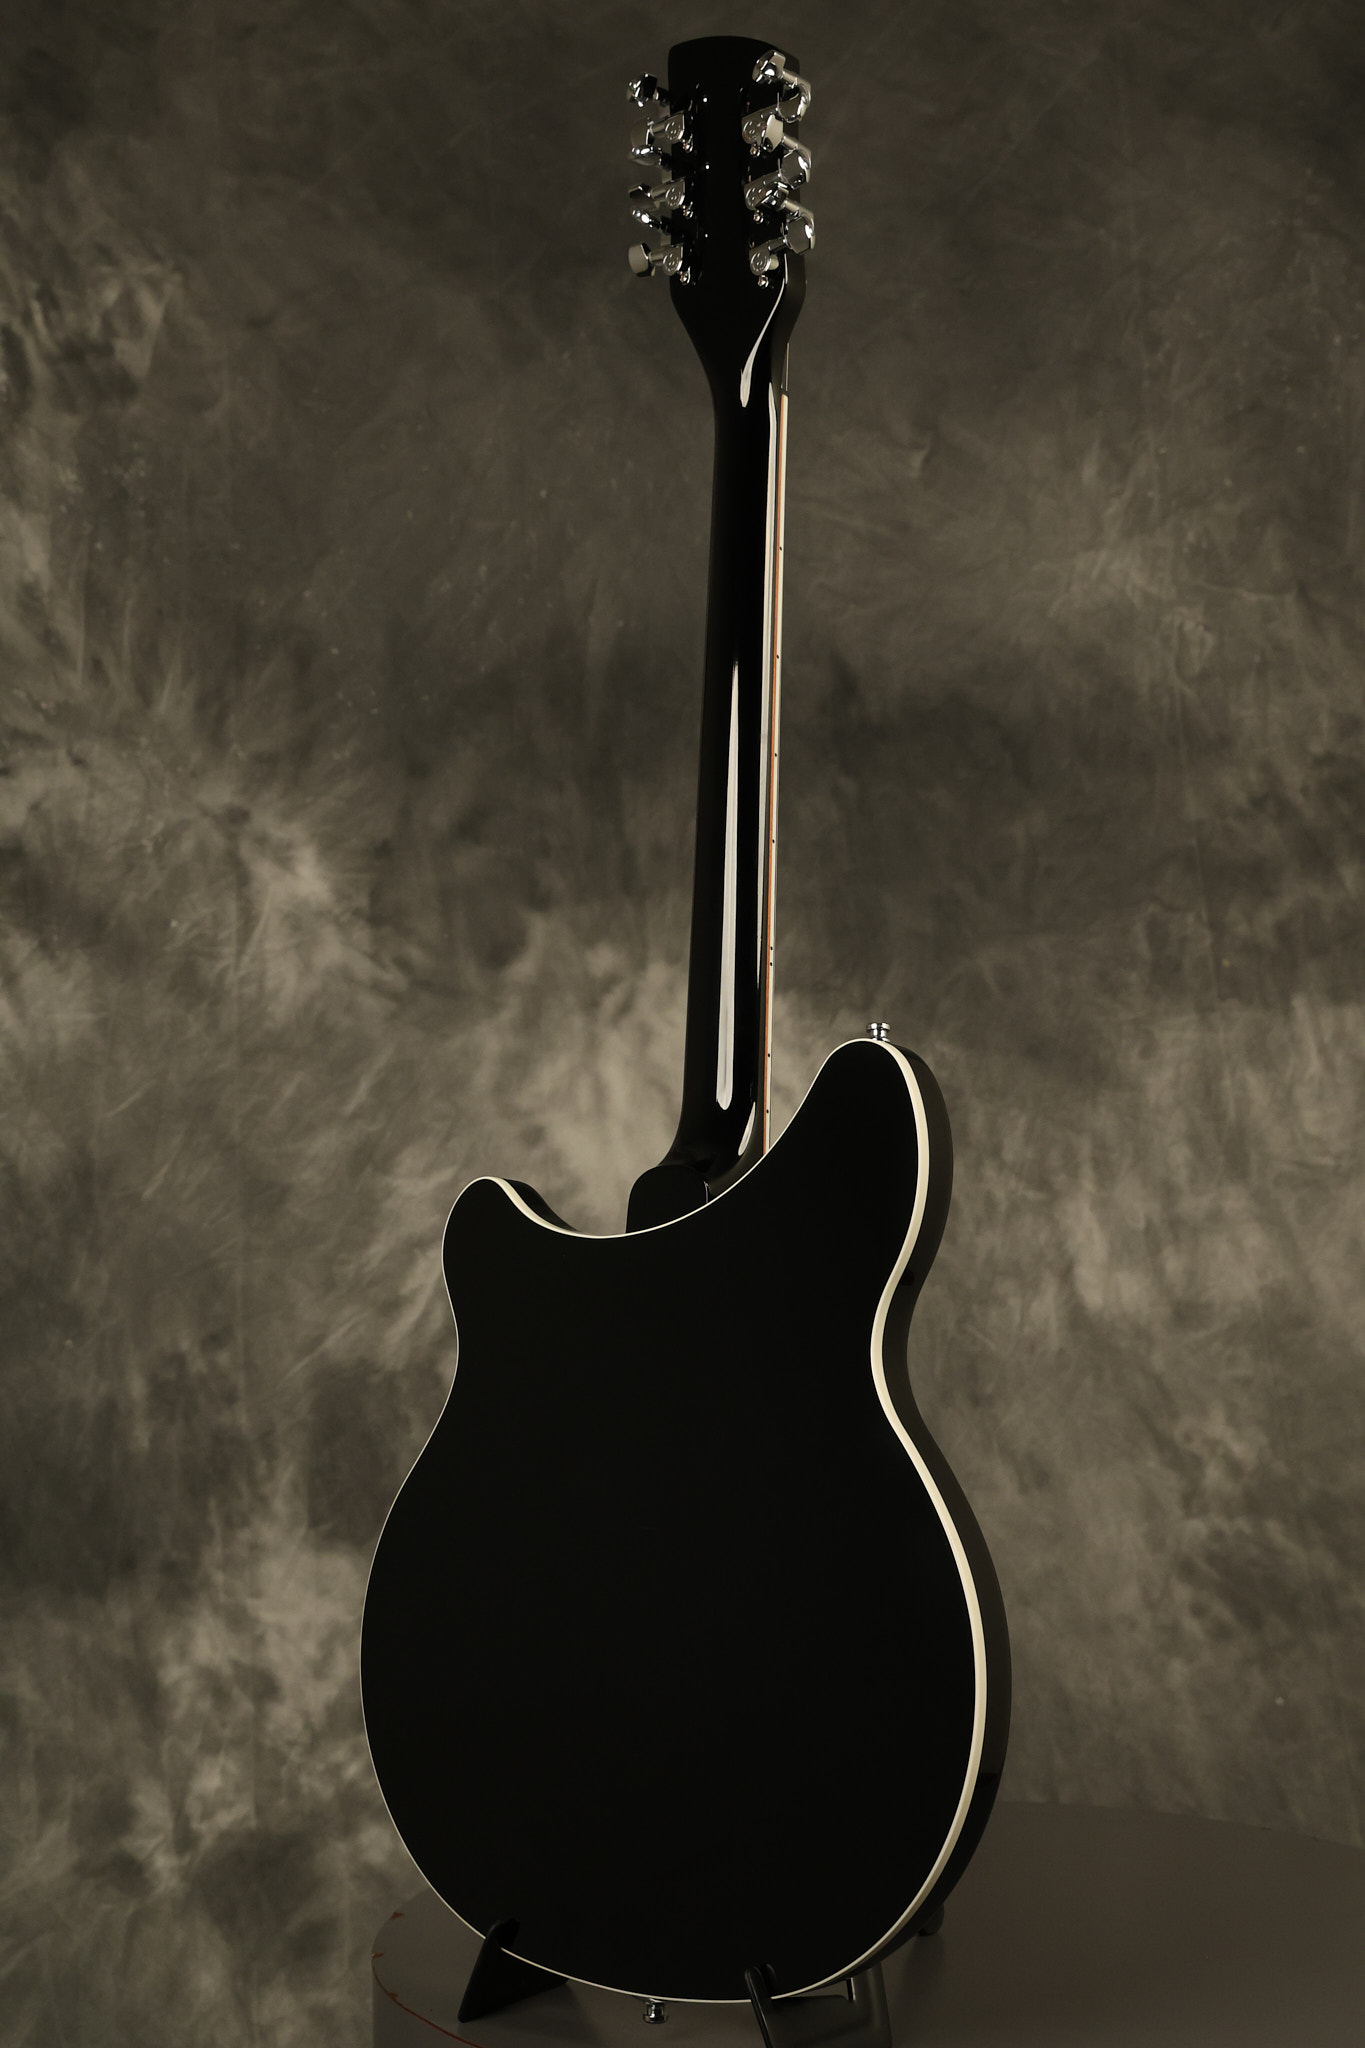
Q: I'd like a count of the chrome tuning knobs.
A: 12